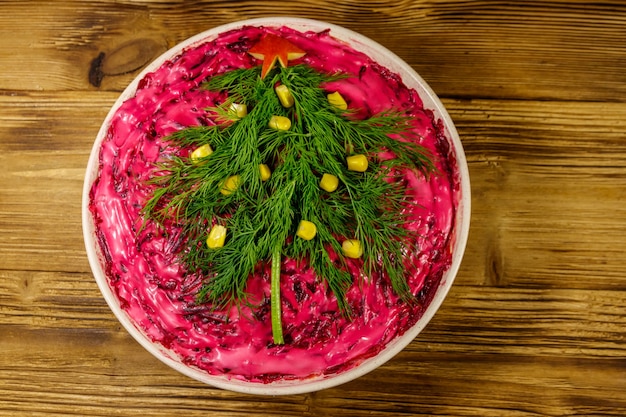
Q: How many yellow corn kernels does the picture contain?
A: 12